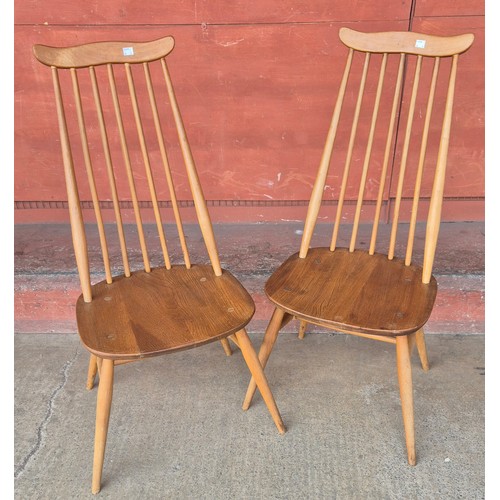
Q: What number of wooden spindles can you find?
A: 14